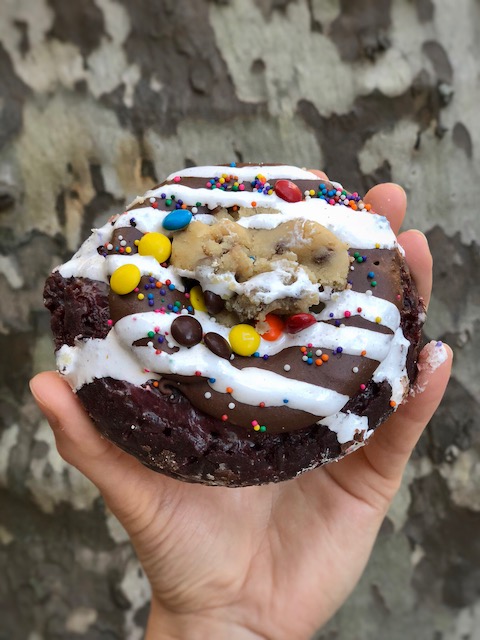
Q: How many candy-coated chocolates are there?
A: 11